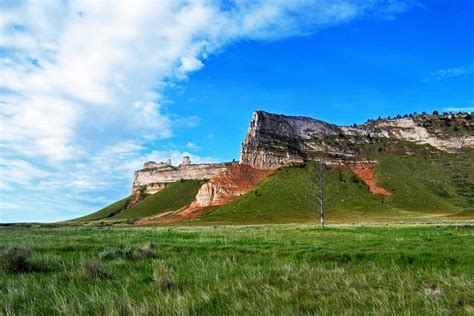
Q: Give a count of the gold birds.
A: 0